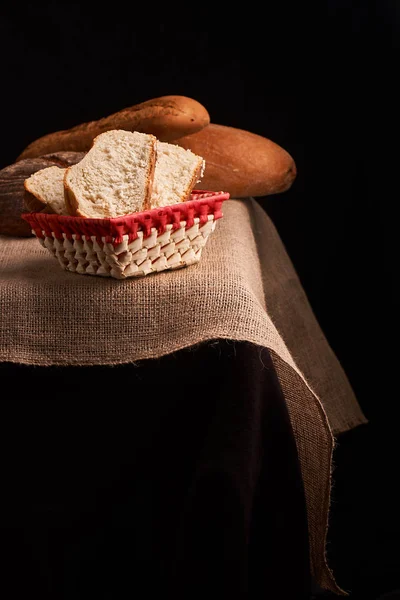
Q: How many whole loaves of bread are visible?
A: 3